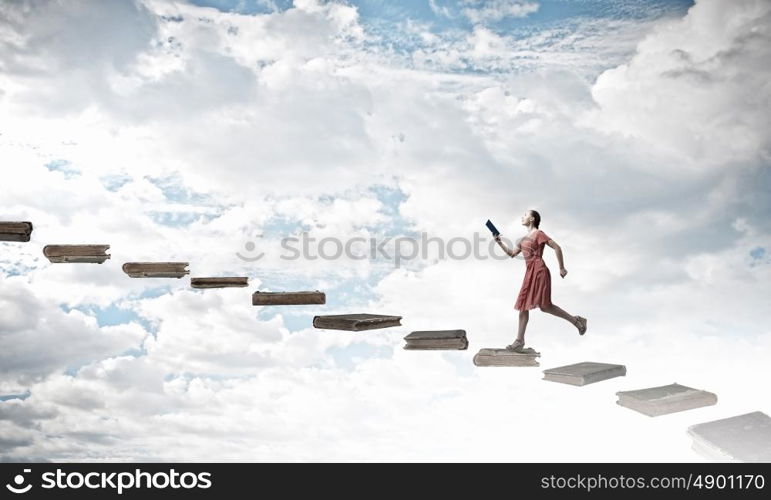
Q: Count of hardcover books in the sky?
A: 11